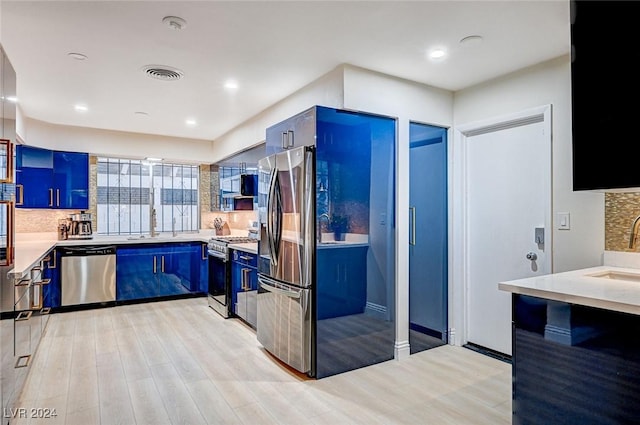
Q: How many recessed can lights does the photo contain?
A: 4